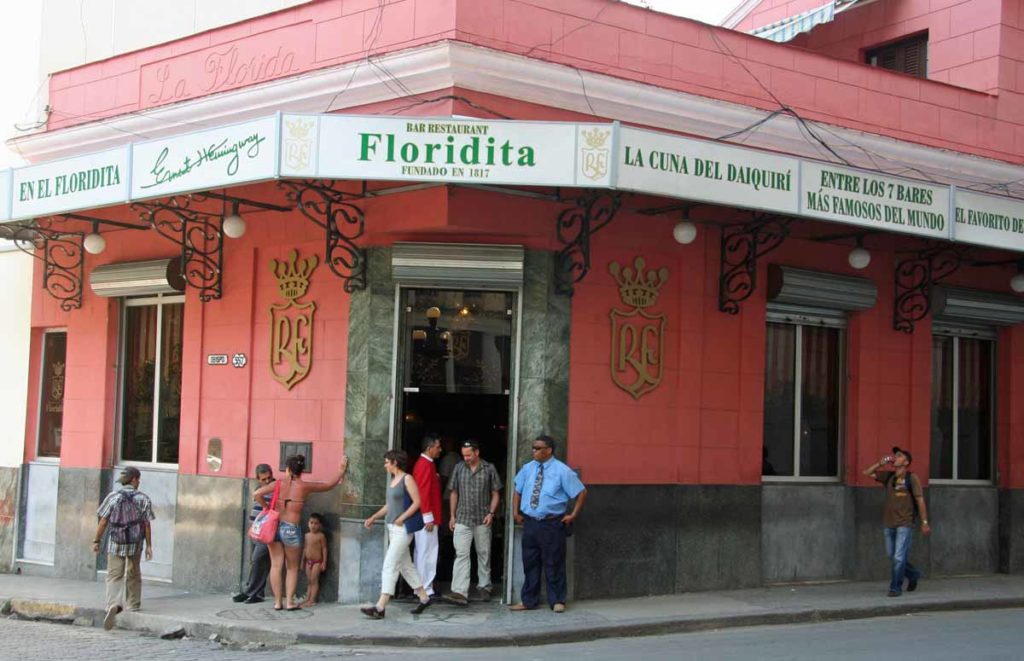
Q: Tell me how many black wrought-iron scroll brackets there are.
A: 6